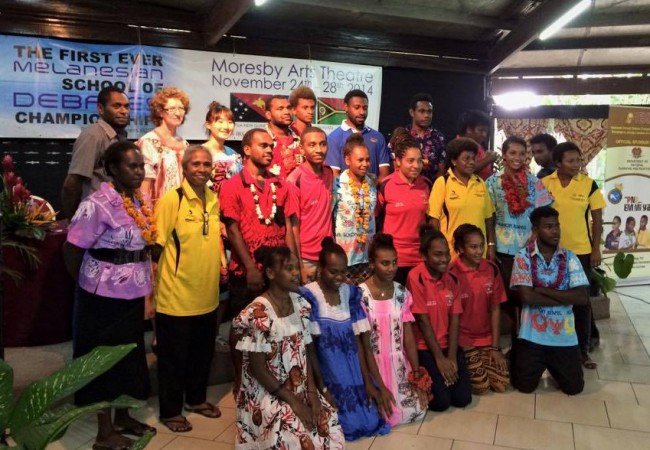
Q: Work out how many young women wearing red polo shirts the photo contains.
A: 3